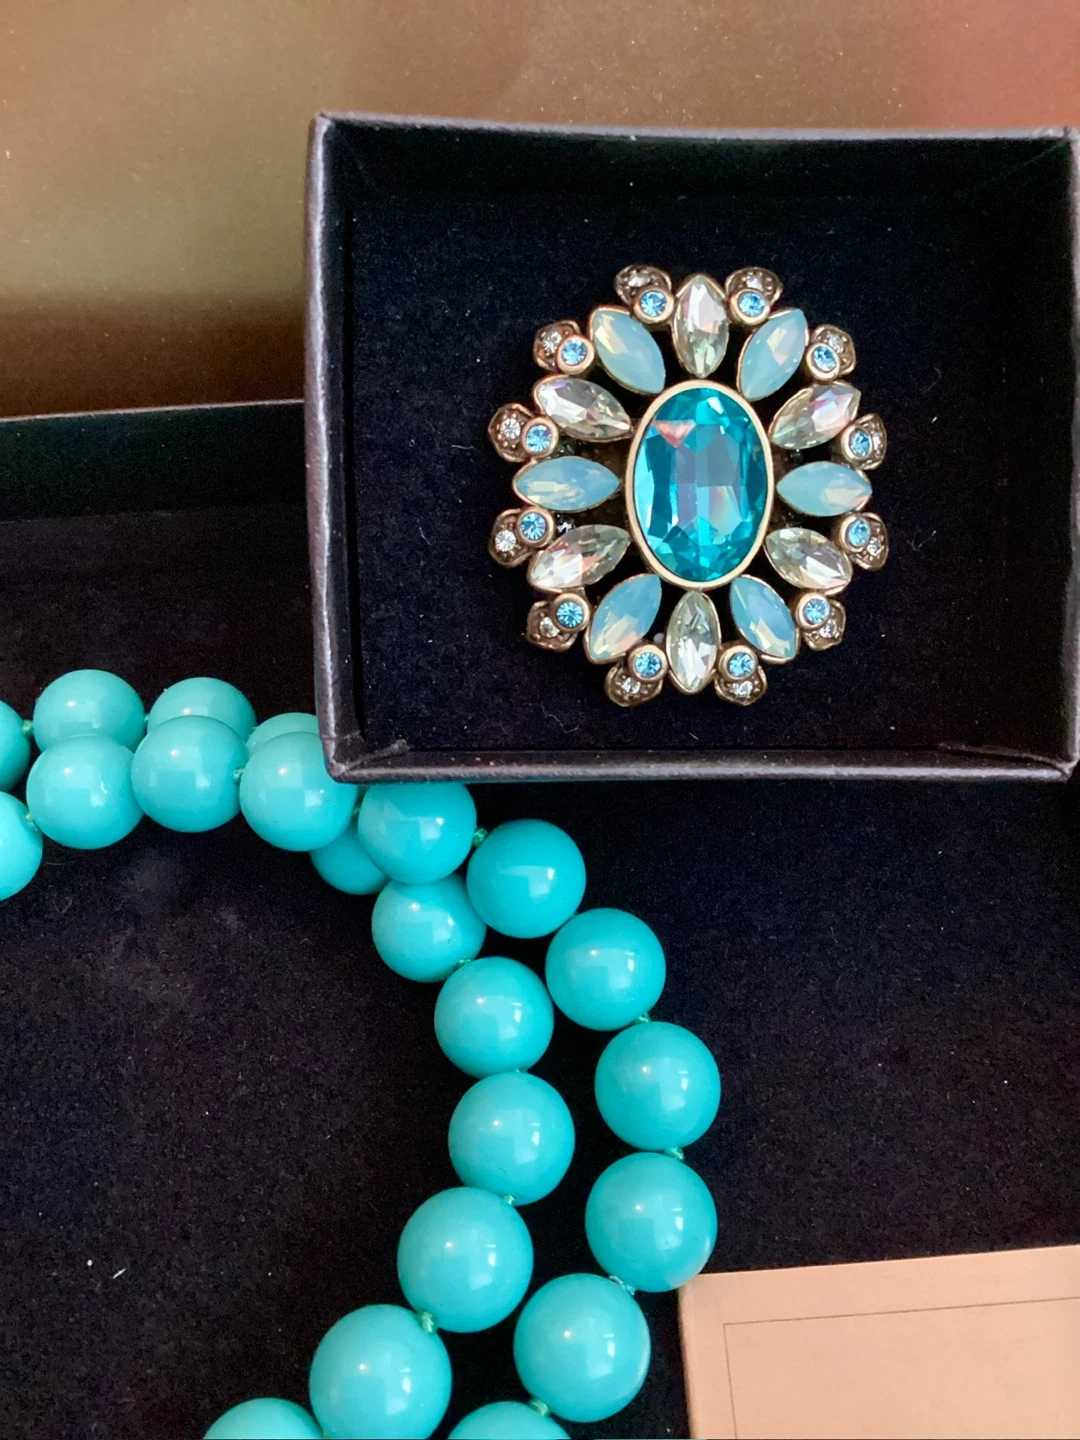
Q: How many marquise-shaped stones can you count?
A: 12